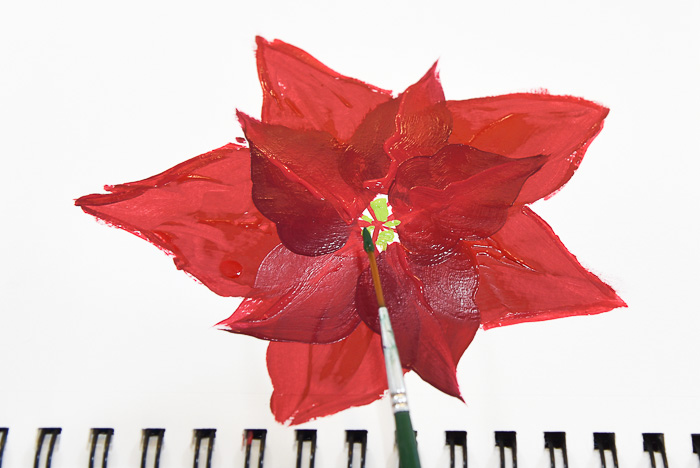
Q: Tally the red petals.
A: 10